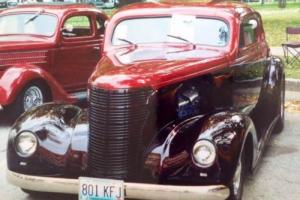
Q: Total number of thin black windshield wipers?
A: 3